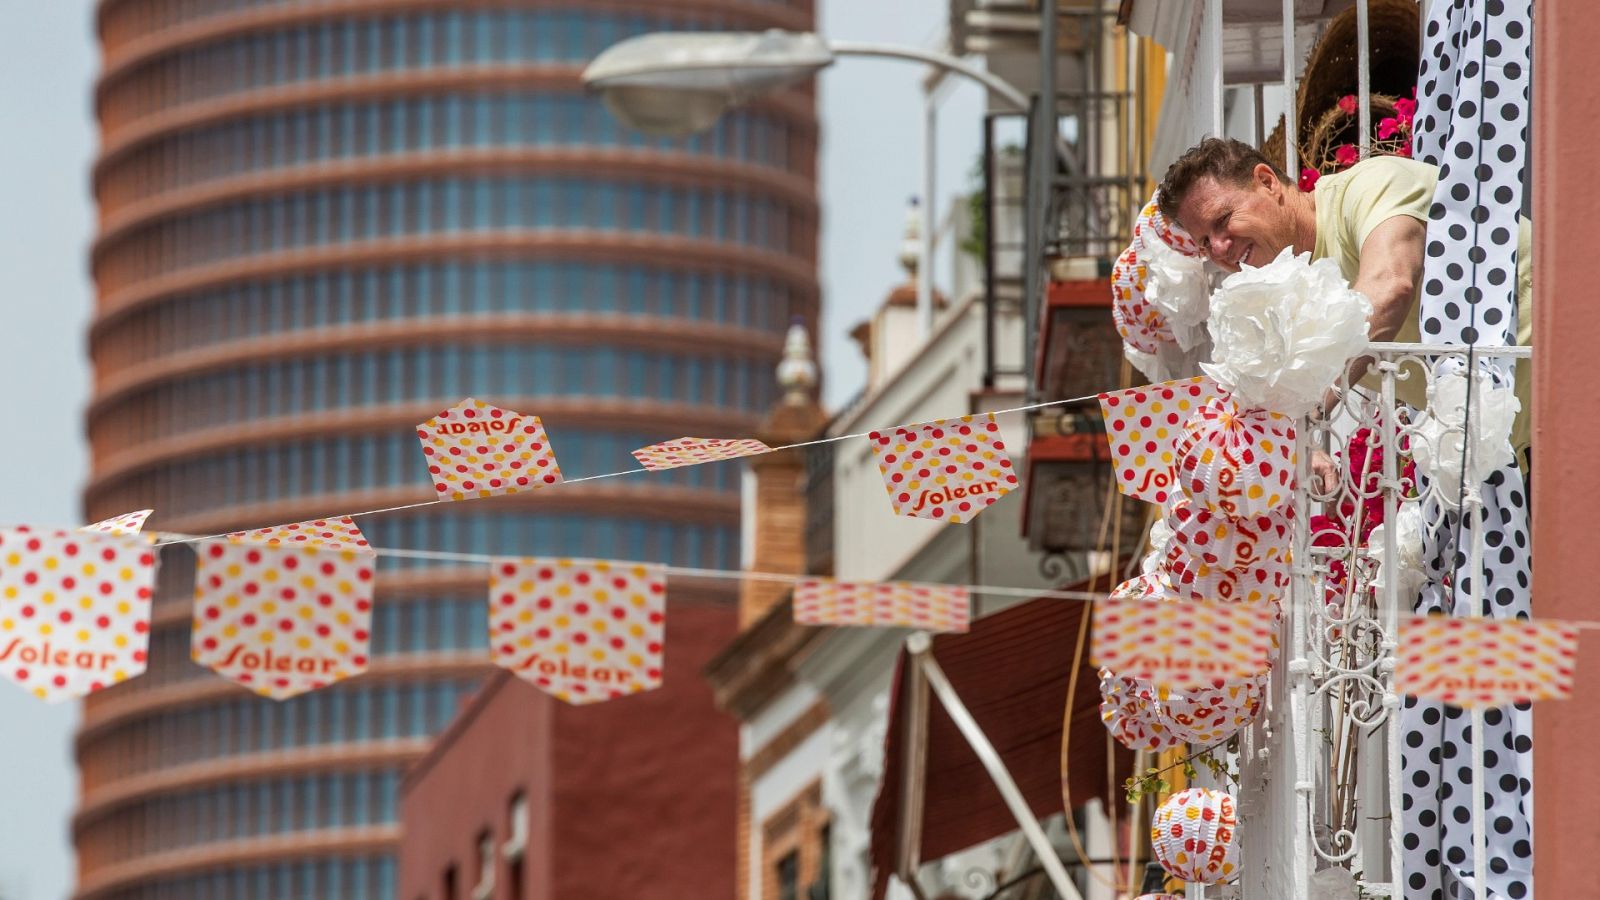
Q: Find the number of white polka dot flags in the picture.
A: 12